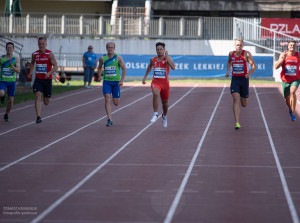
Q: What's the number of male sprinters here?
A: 6